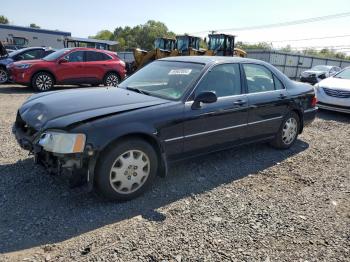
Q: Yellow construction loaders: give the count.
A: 3